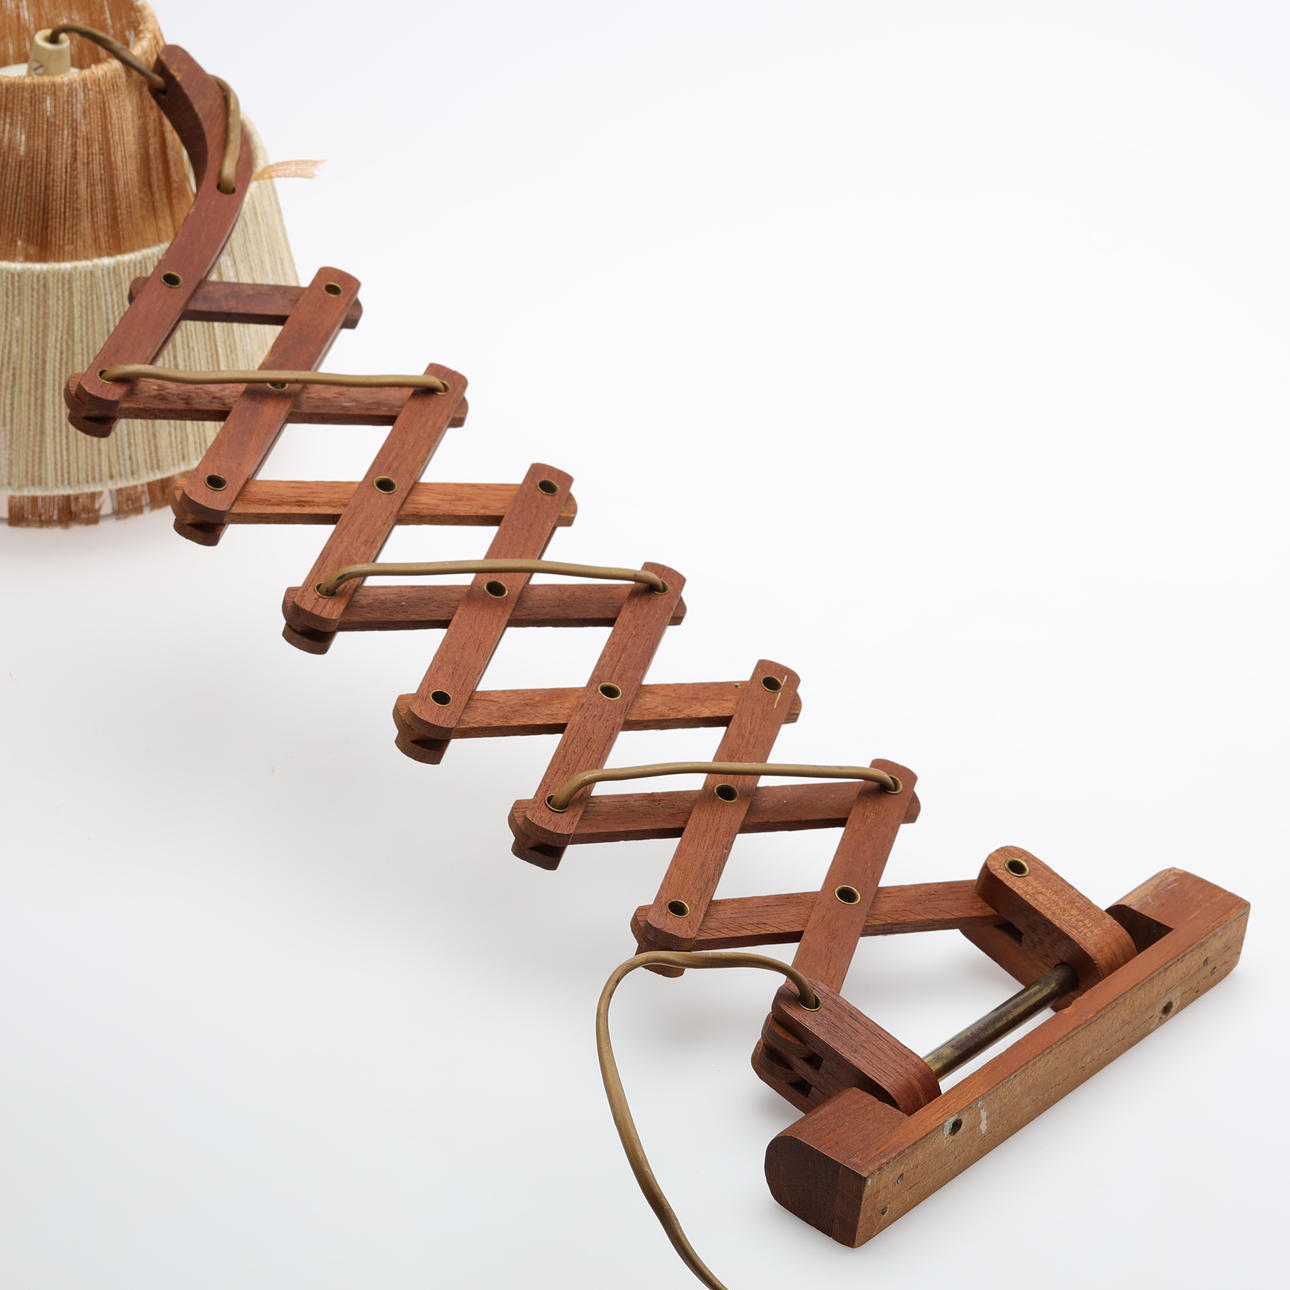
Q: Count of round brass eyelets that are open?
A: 14